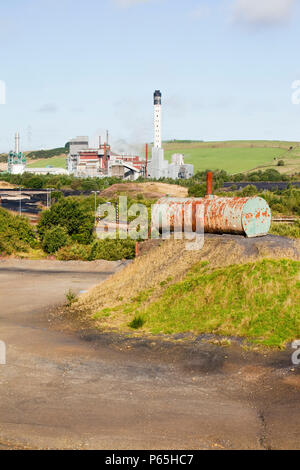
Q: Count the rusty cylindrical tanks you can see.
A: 1